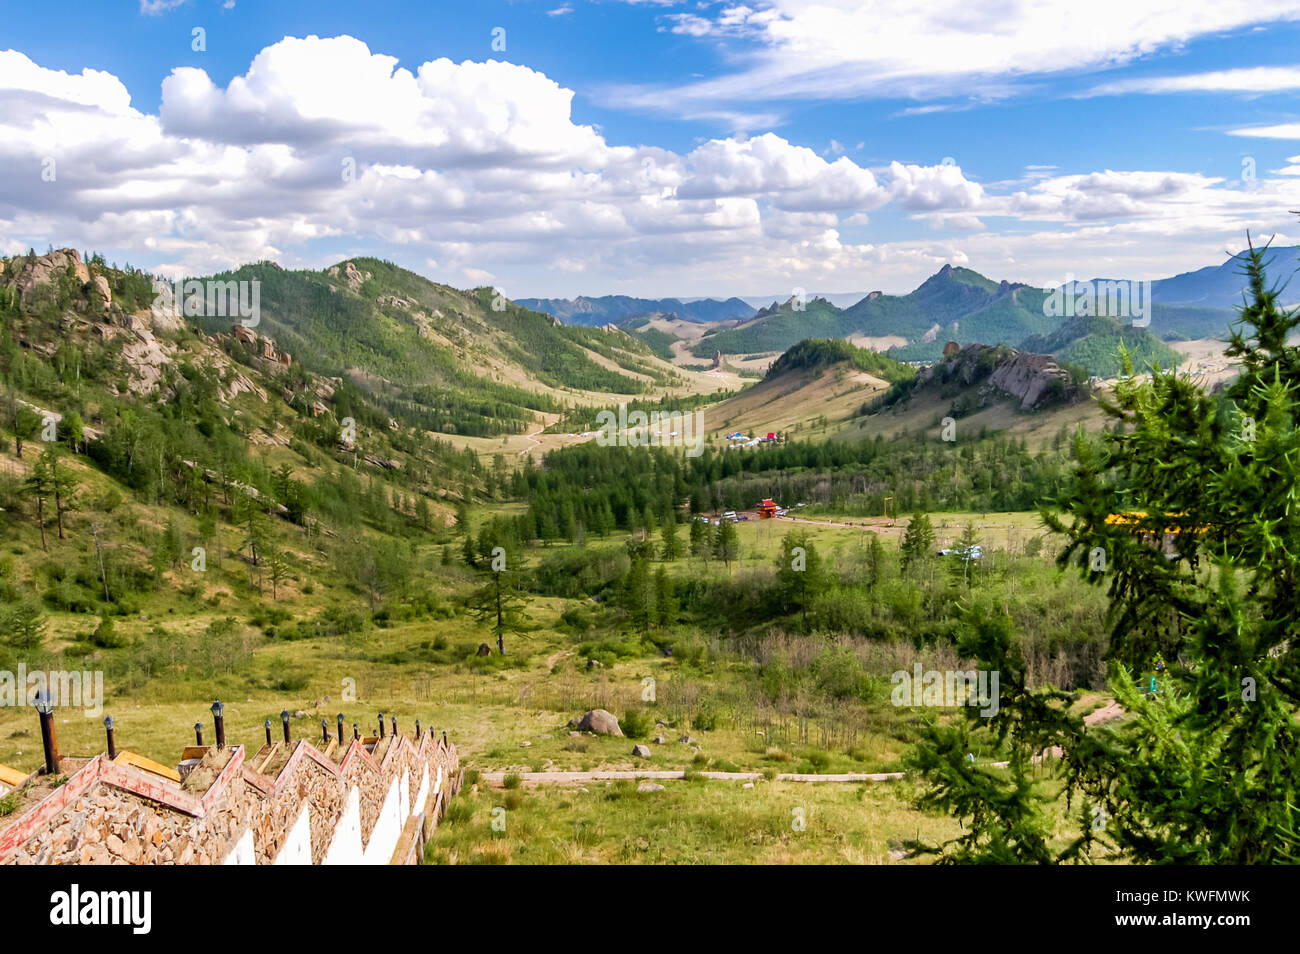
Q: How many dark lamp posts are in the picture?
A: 15